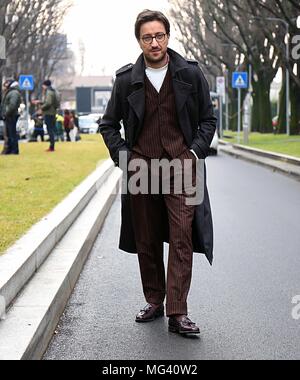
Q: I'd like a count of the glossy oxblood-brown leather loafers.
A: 2